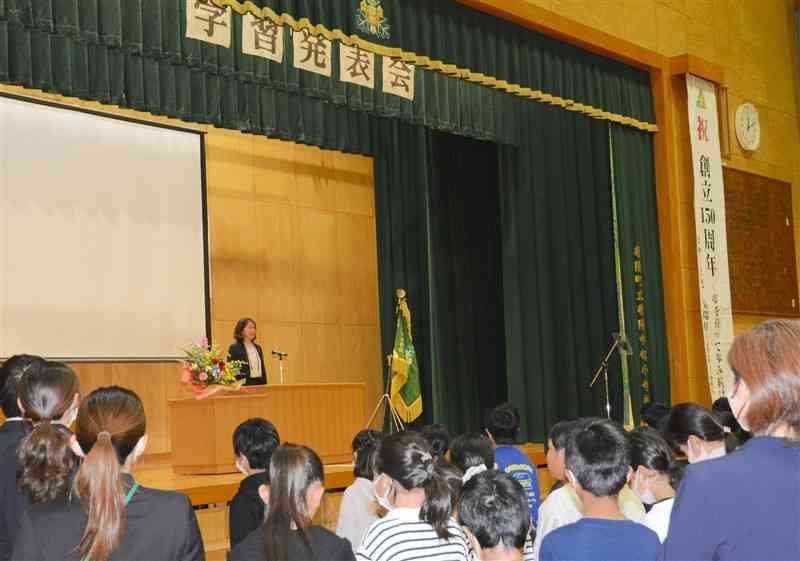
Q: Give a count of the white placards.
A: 5